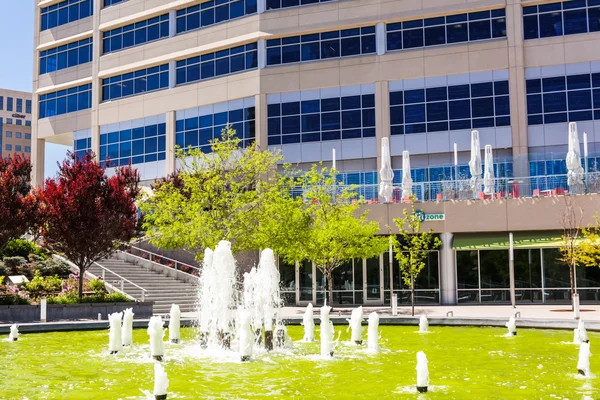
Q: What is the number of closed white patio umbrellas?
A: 5